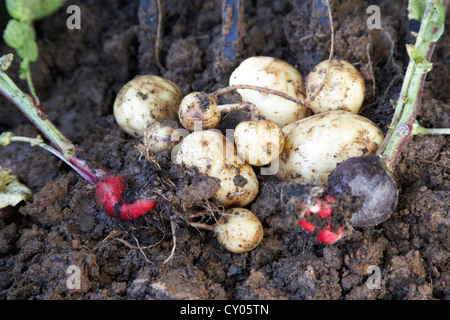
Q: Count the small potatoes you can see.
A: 4